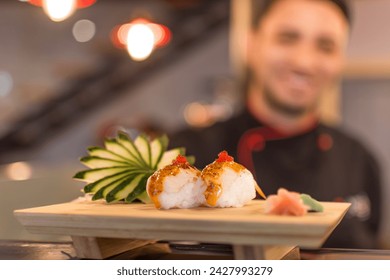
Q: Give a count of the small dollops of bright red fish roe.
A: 2